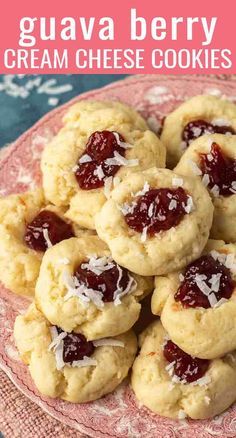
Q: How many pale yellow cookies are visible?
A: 9